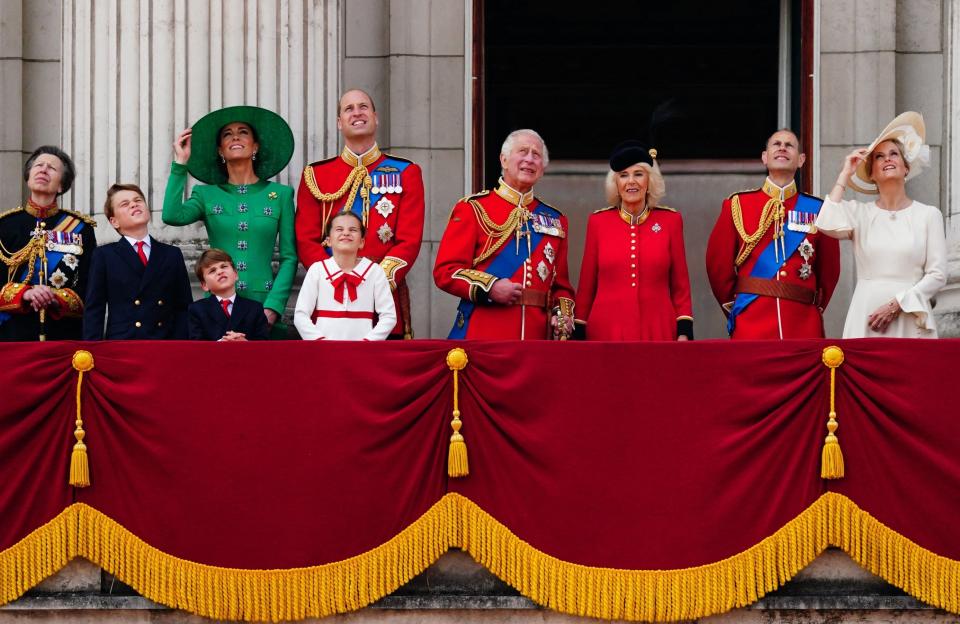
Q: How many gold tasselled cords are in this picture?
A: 3